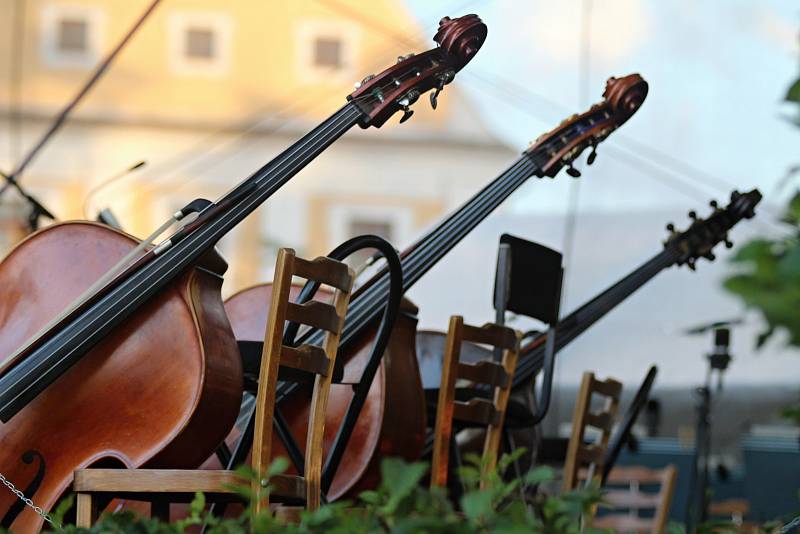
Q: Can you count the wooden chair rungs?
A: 12